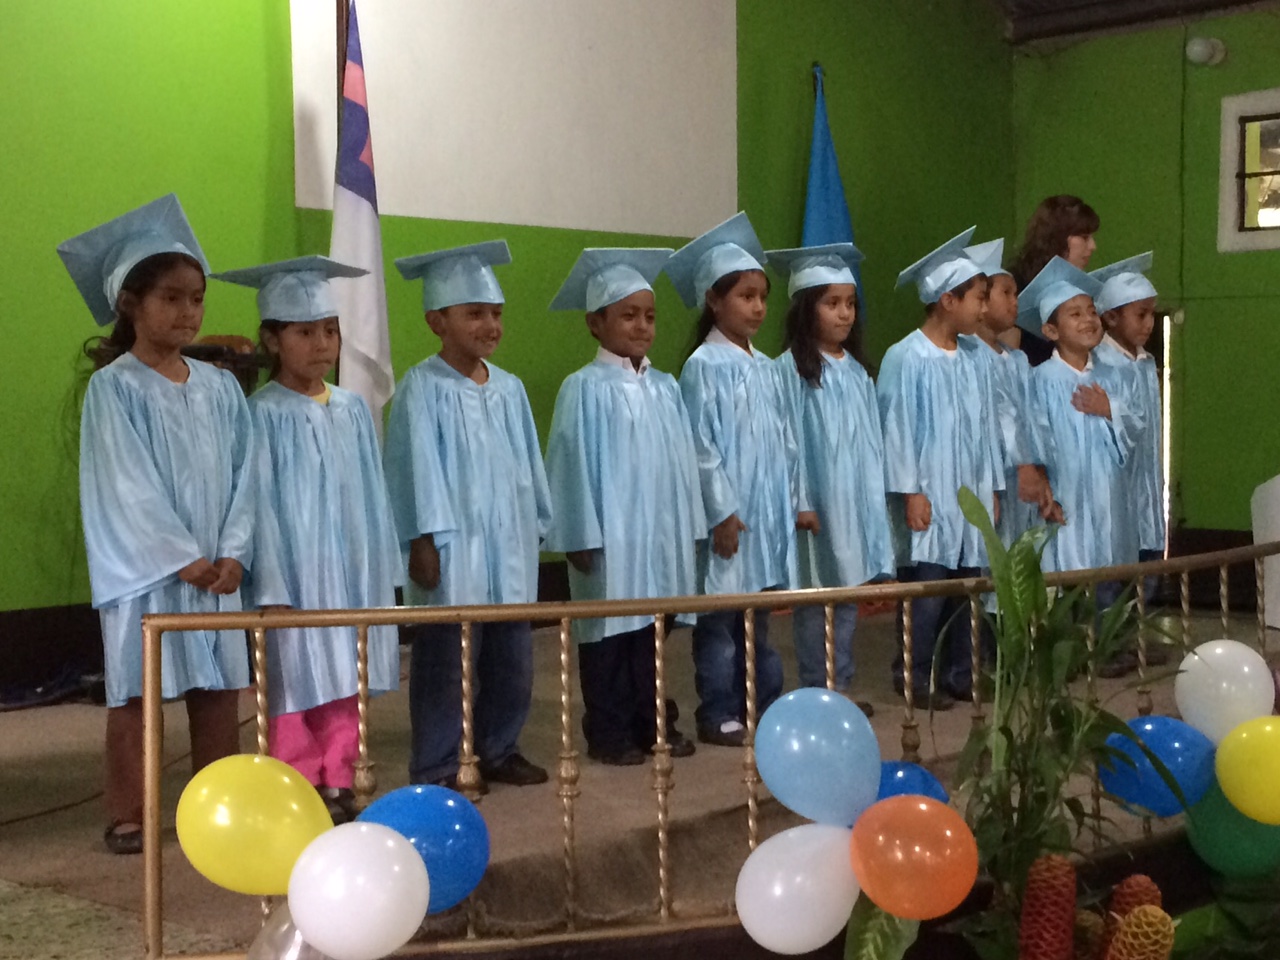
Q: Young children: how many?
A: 10